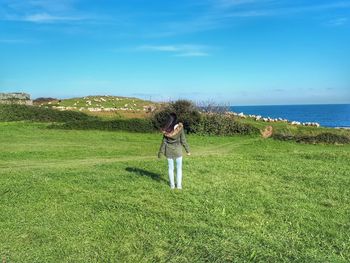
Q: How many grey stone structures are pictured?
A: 1